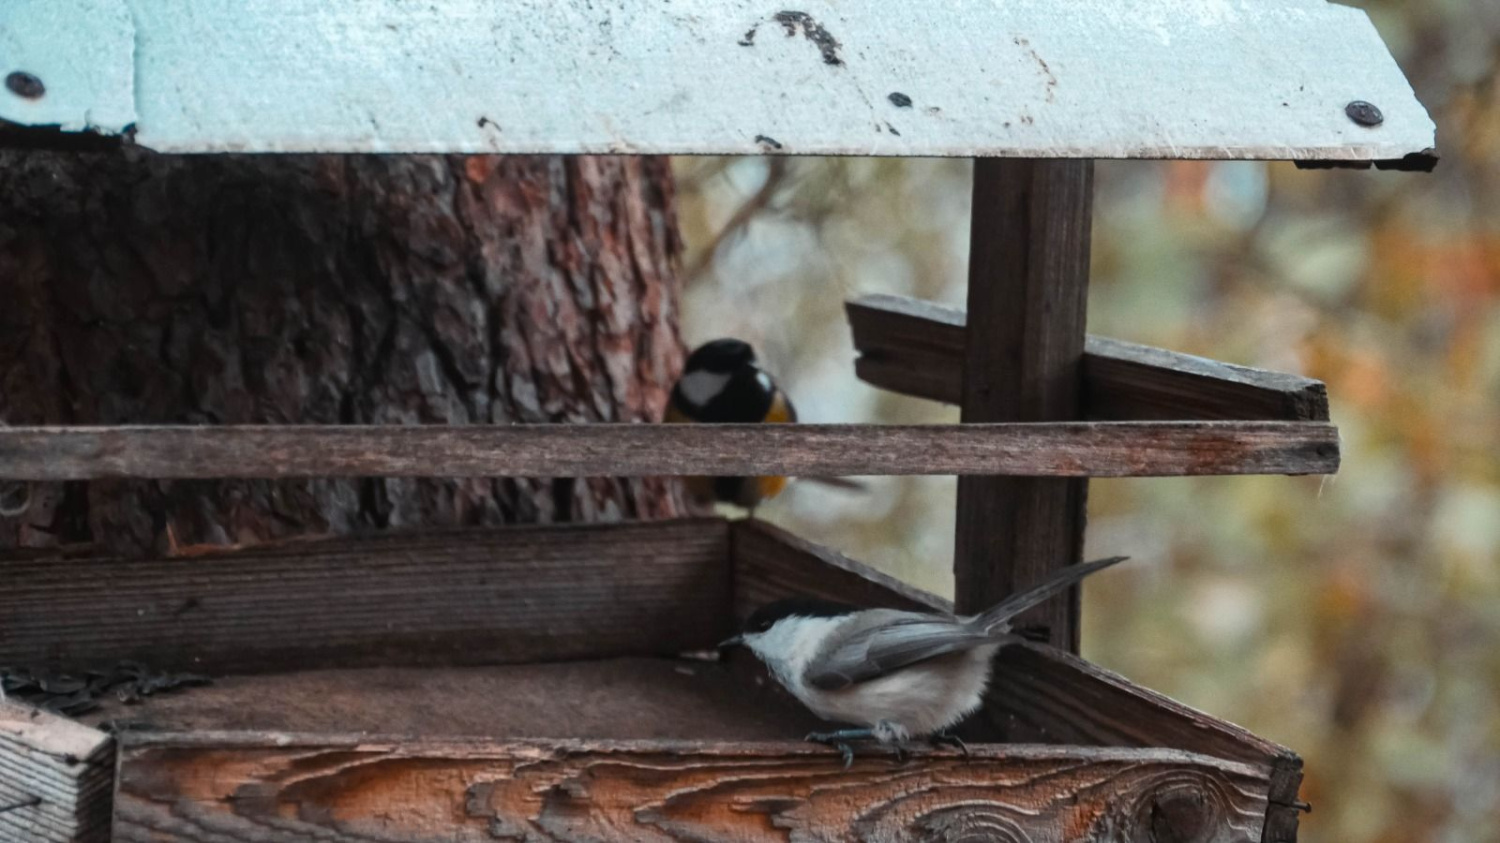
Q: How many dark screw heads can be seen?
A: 2